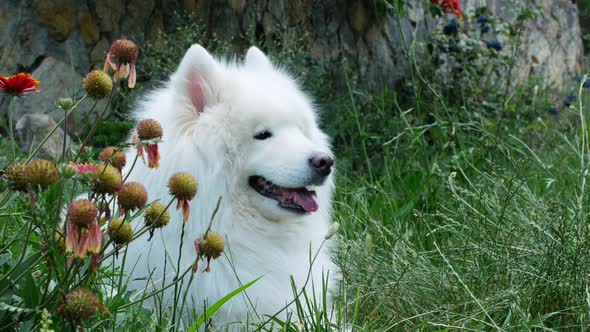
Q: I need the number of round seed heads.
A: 14